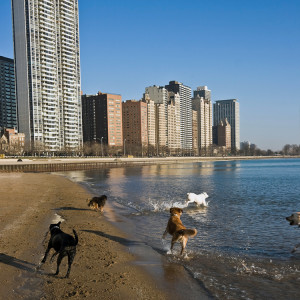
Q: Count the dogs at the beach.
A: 5